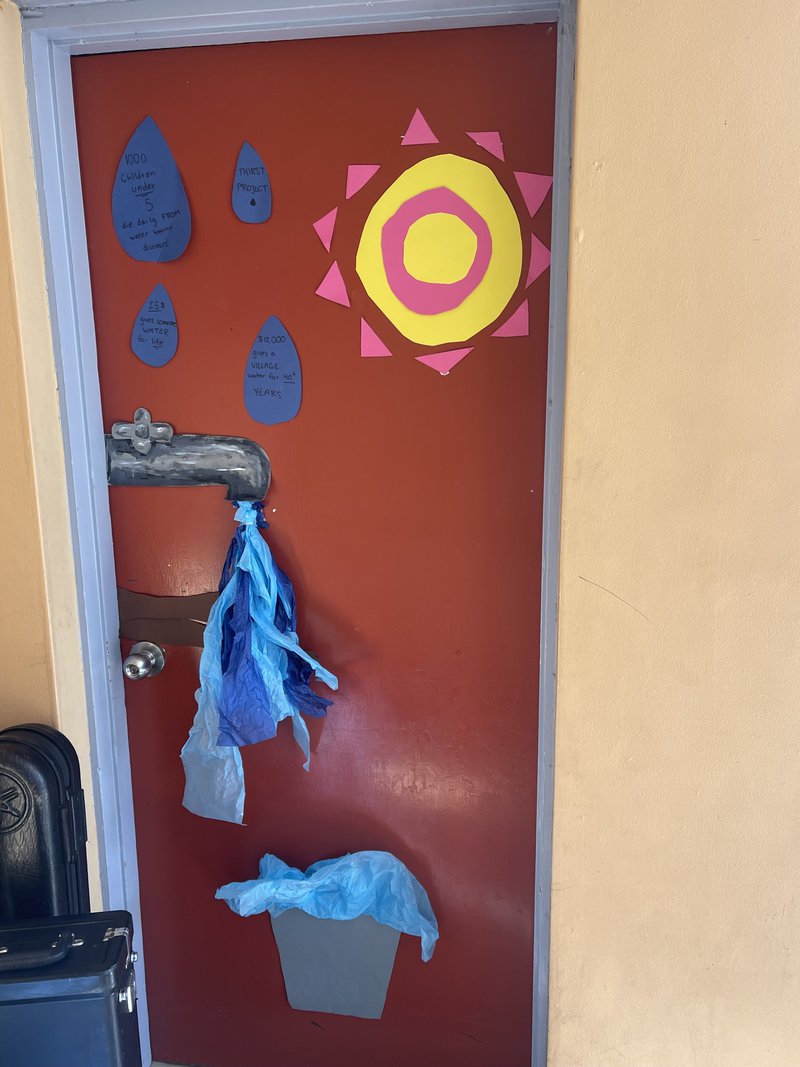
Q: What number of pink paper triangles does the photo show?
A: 10